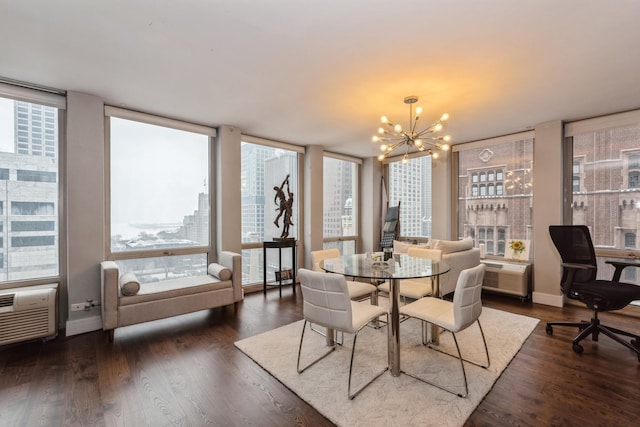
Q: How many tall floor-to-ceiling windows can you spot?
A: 7